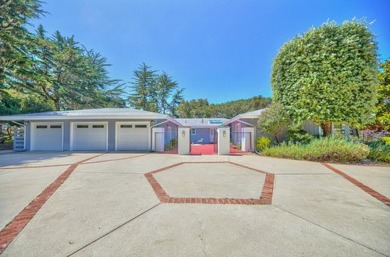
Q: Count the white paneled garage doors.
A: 3